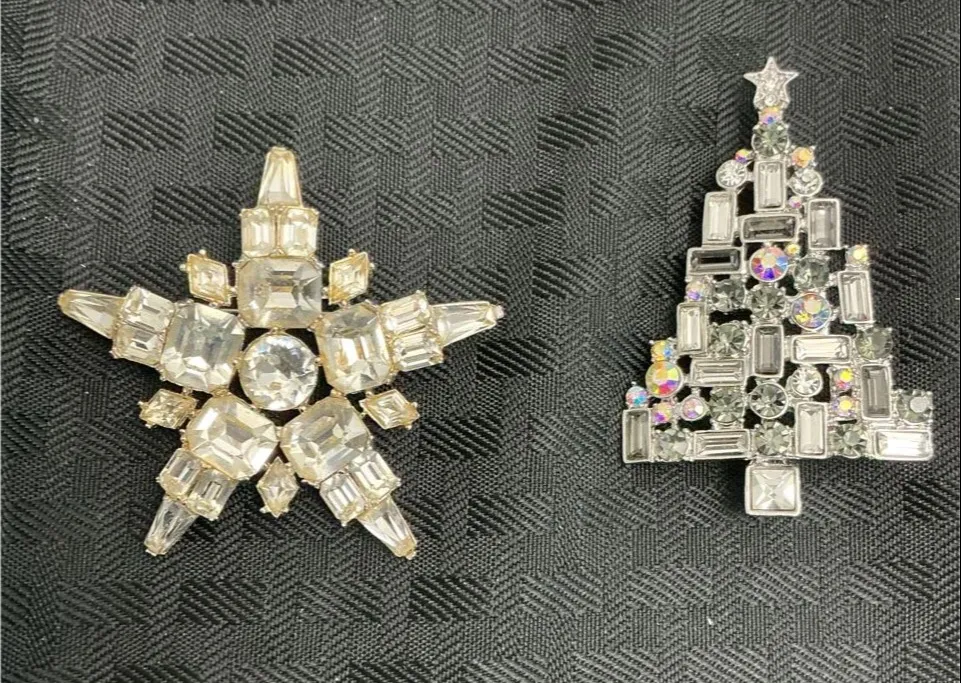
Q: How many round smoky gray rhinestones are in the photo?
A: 12